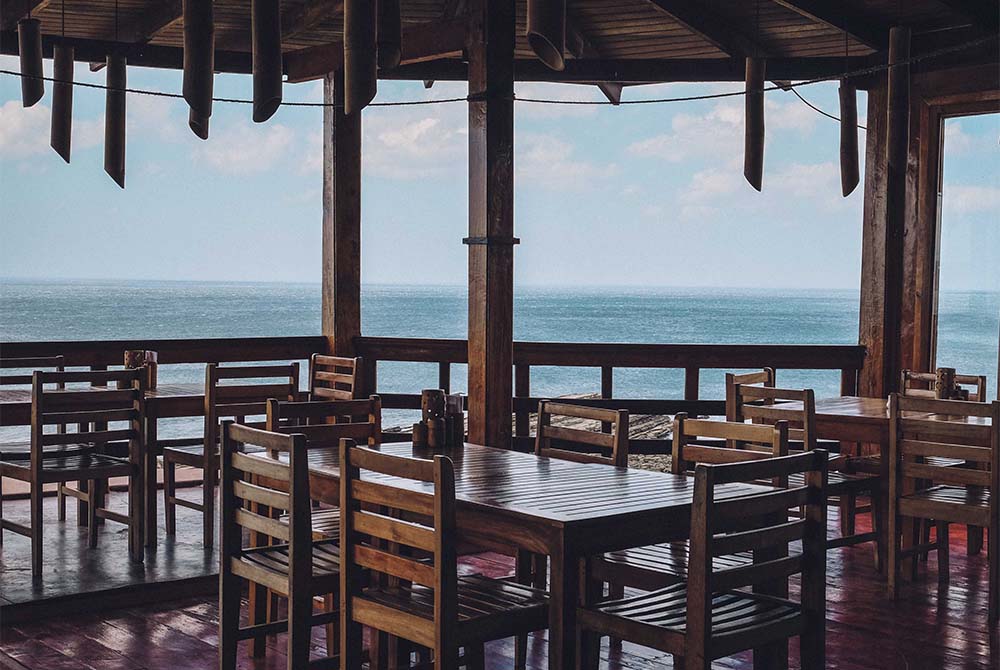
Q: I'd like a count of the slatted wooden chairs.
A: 14